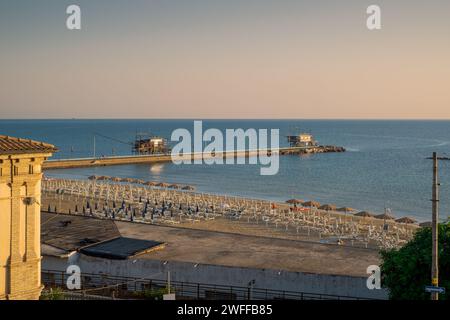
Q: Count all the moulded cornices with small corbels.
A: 1